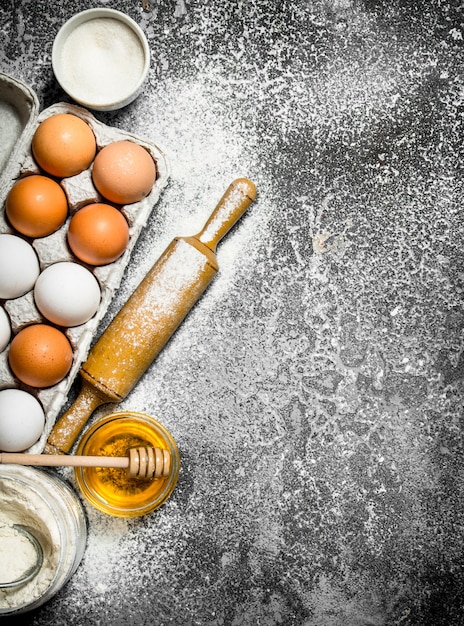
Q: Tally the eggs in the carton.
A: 9